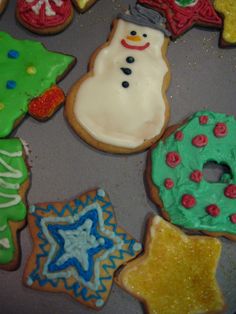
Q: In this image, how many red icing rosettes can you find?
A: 11